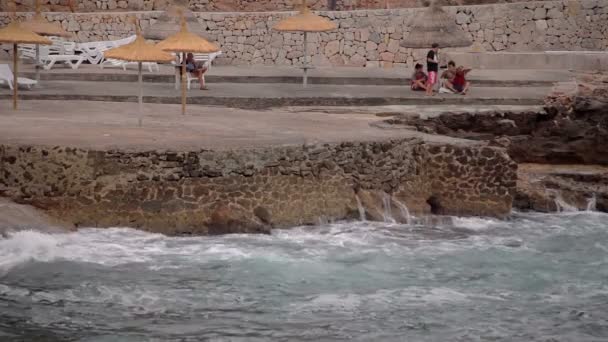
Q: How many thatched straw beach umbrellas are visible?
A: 7